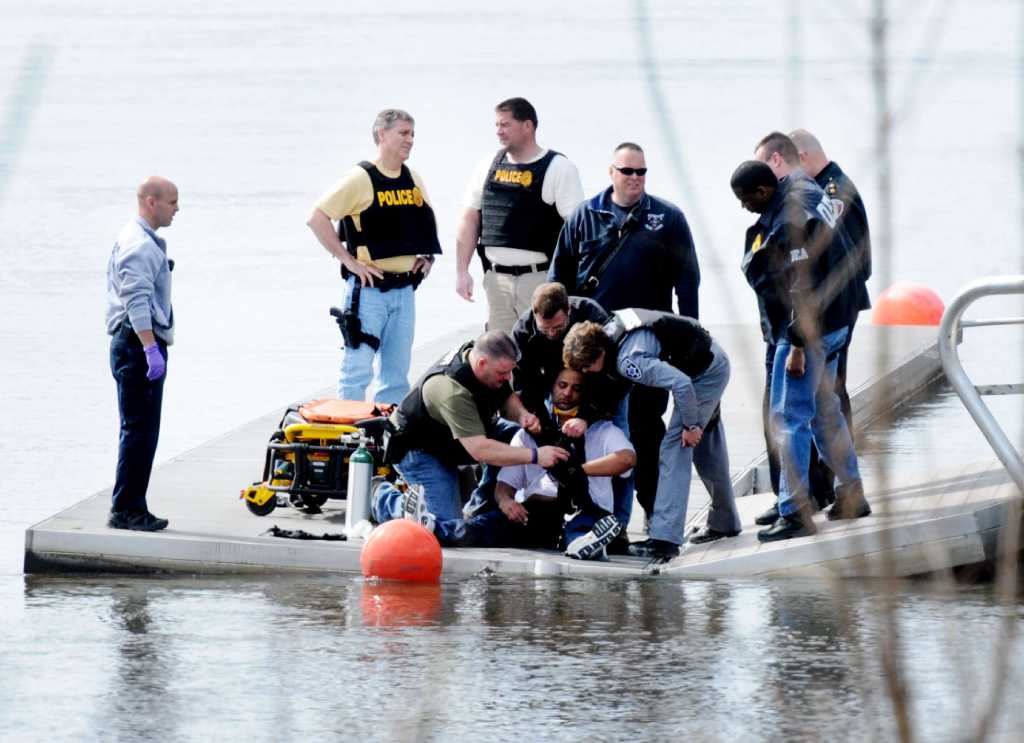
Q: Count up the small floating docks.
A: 1